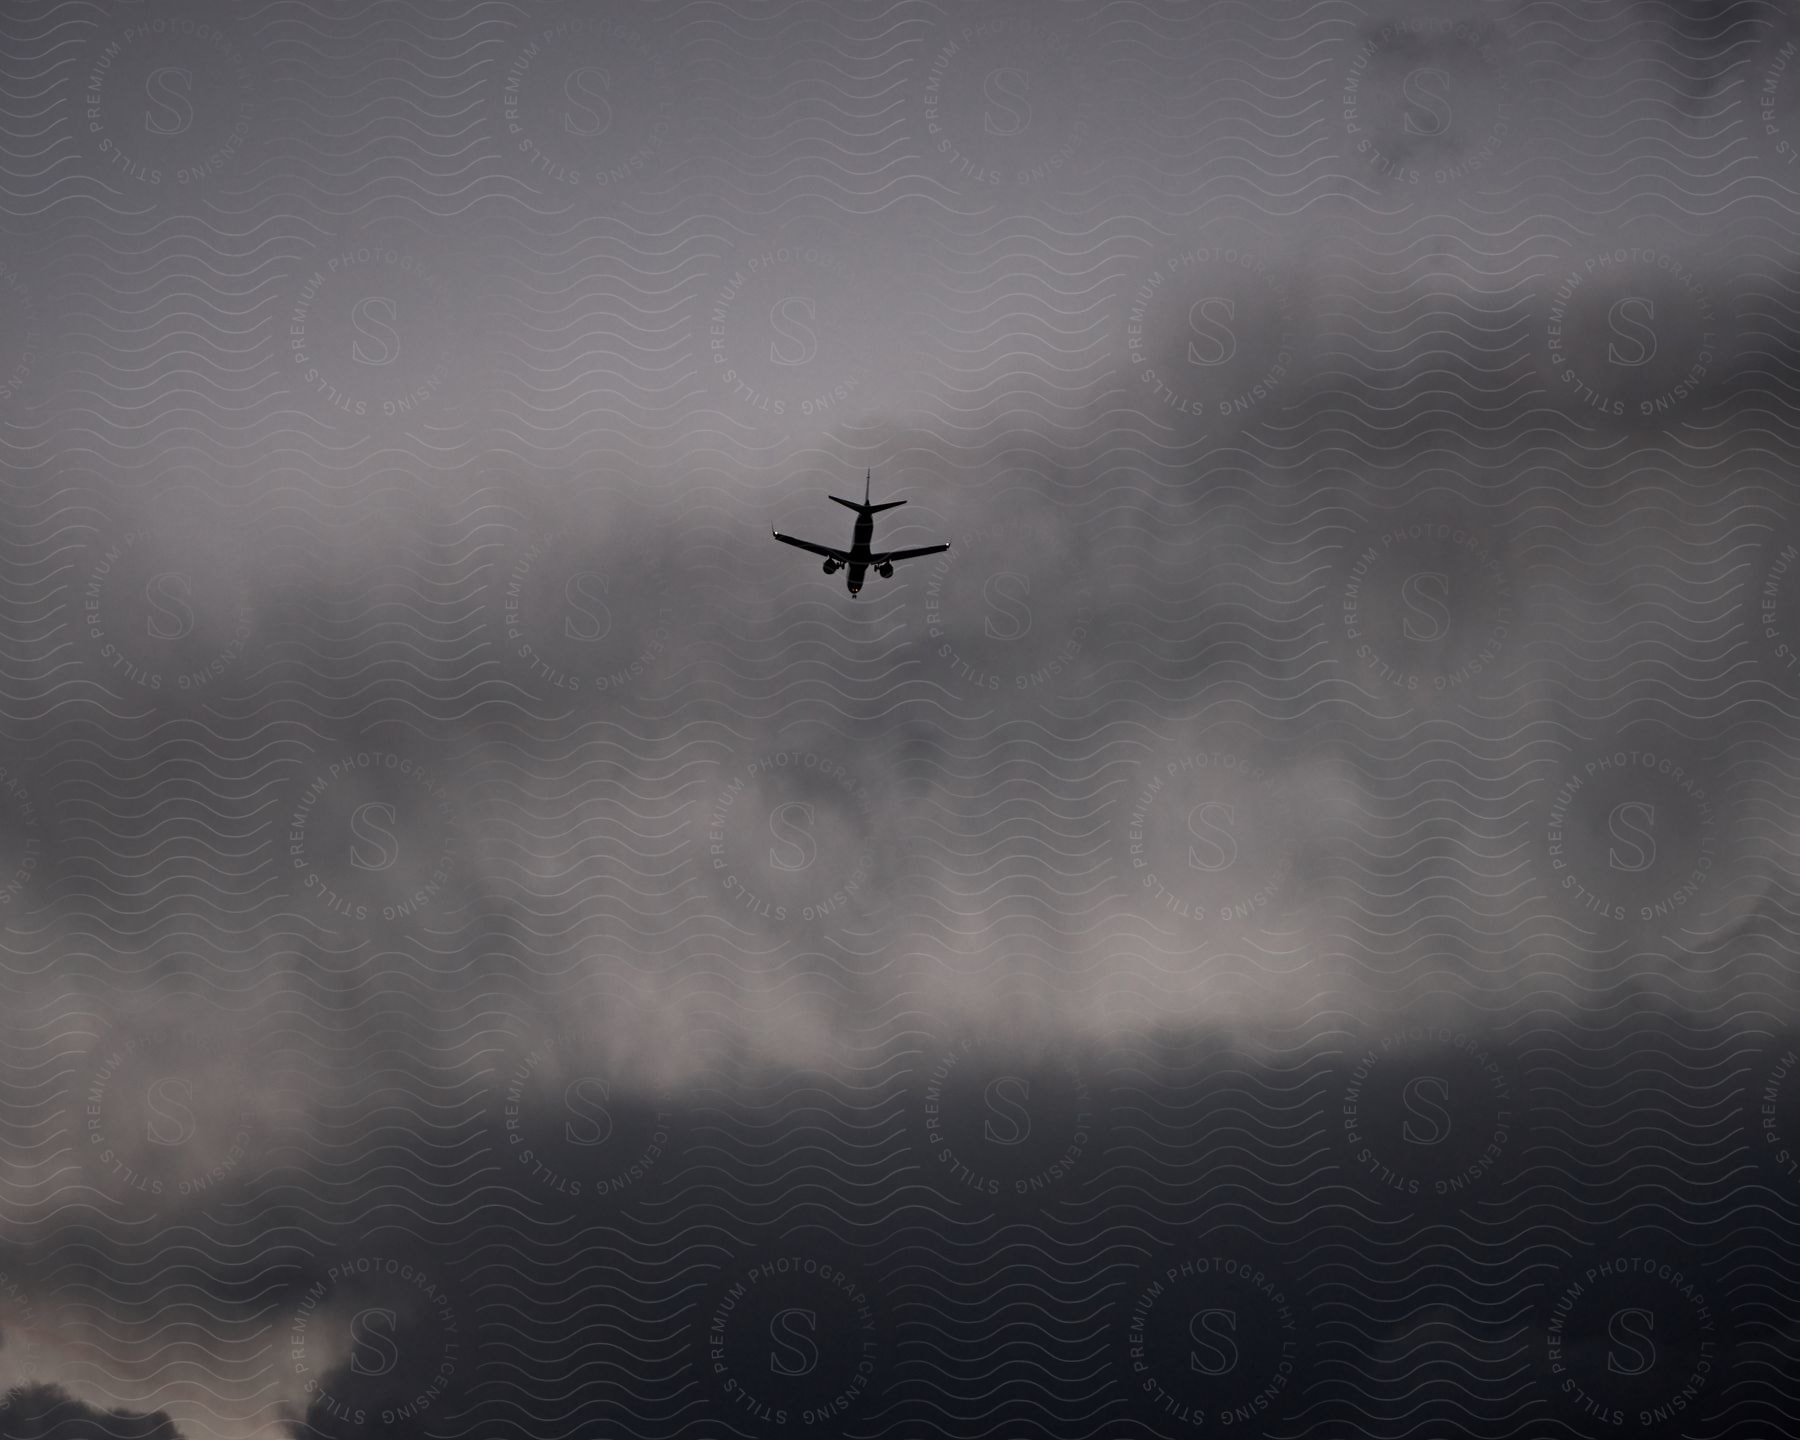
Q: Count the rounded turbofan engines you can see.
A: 2